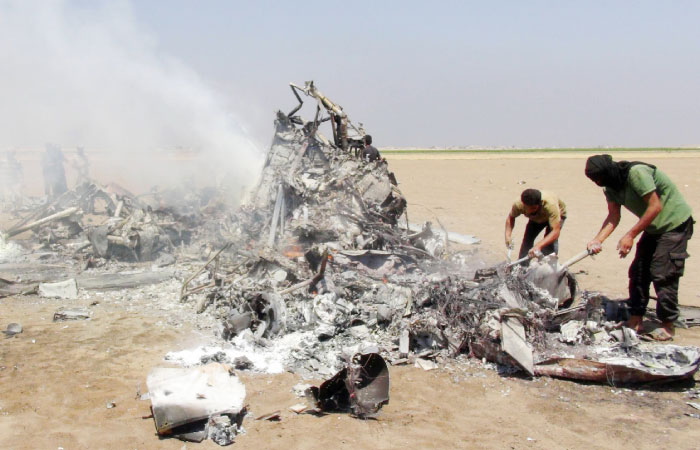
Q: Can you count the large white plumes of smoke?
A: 1